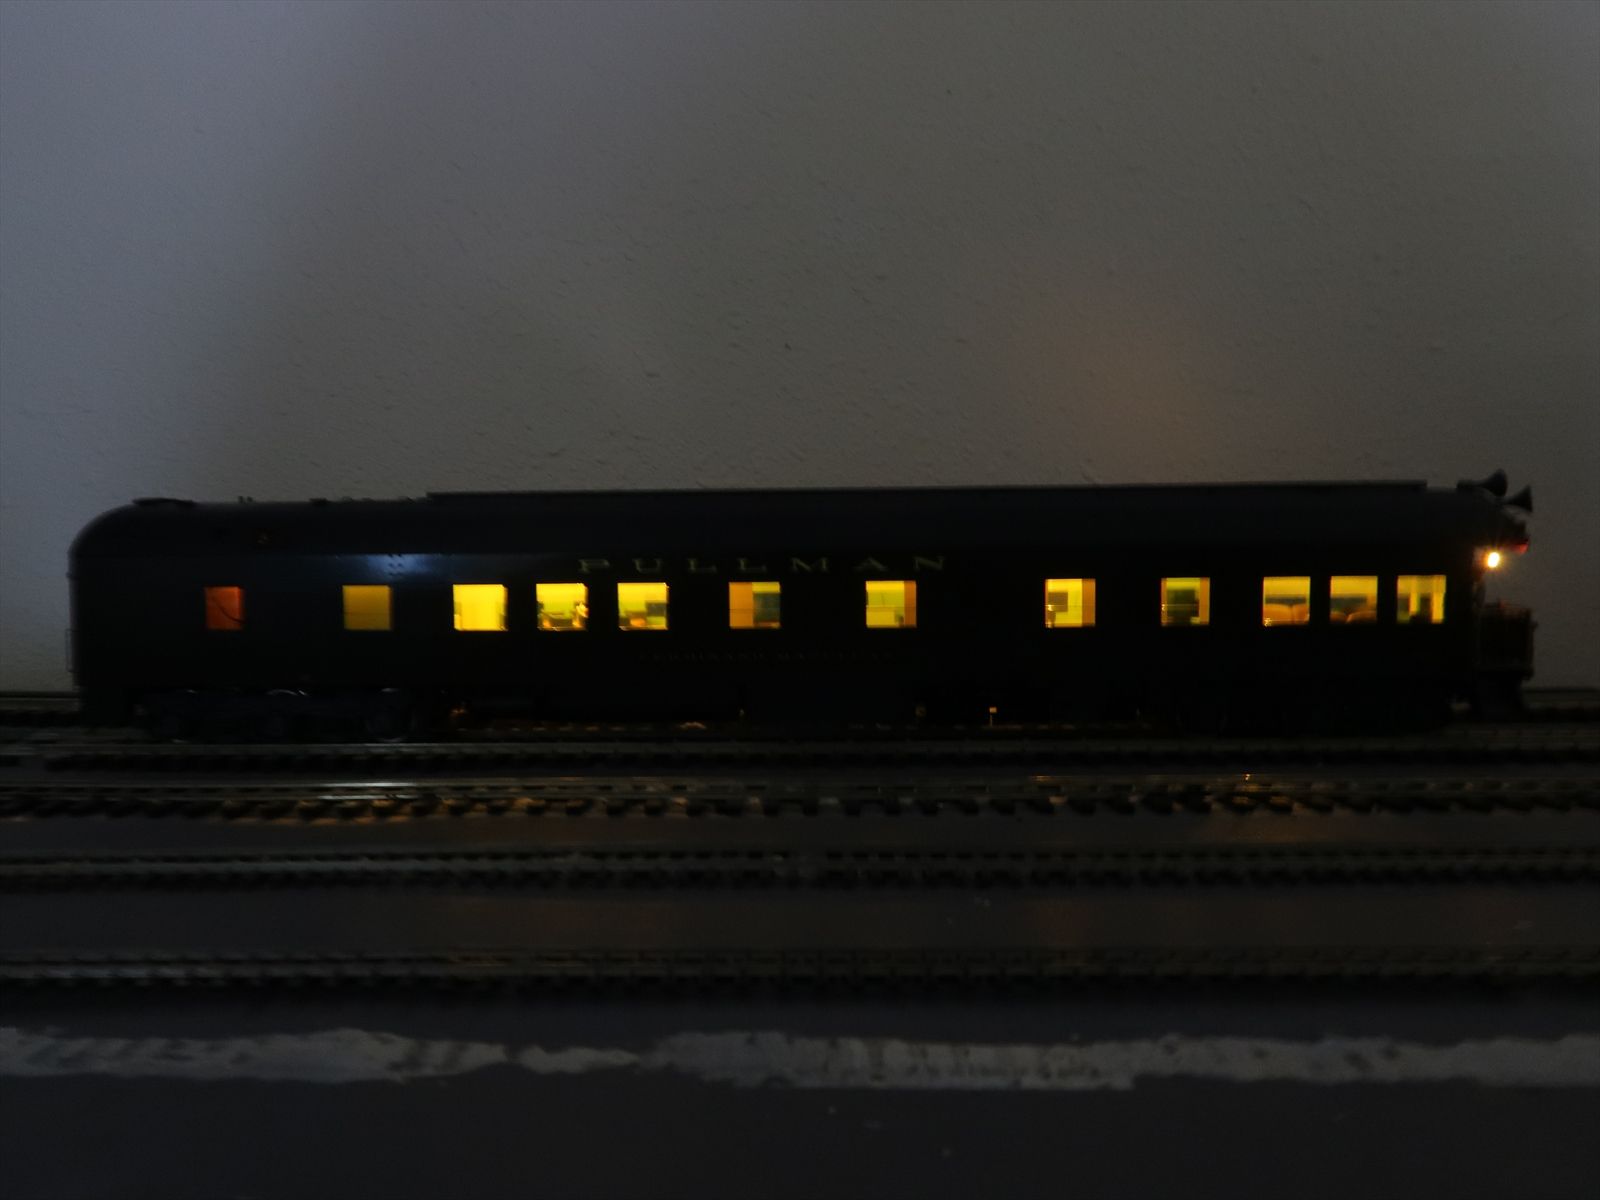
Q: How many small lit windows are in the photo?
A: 12